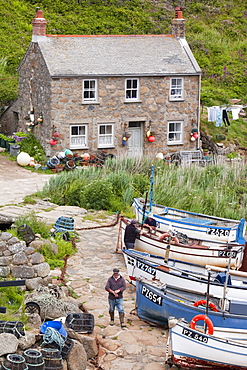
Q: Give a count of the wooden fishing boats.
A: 5